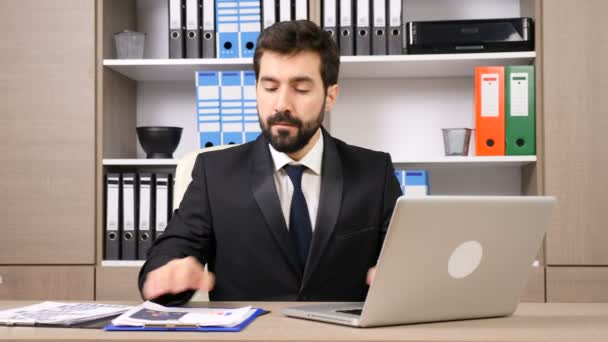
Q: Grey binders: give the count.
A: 15